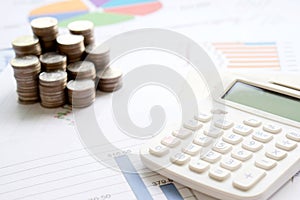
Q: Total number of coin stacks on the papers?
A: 11